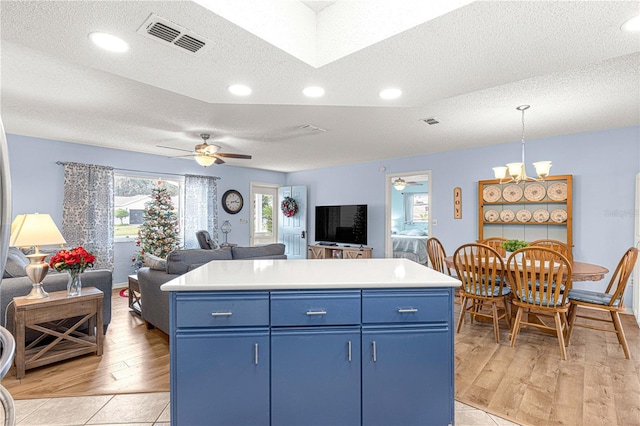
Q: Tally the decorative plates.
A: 9